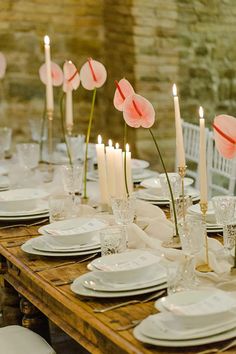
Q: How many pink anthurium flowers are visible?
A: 7